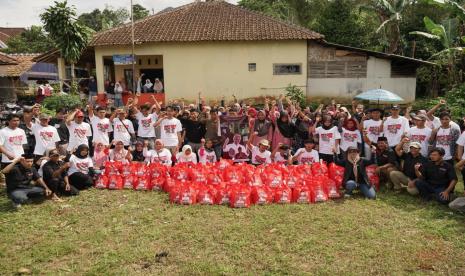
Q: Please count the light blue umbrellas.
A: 1